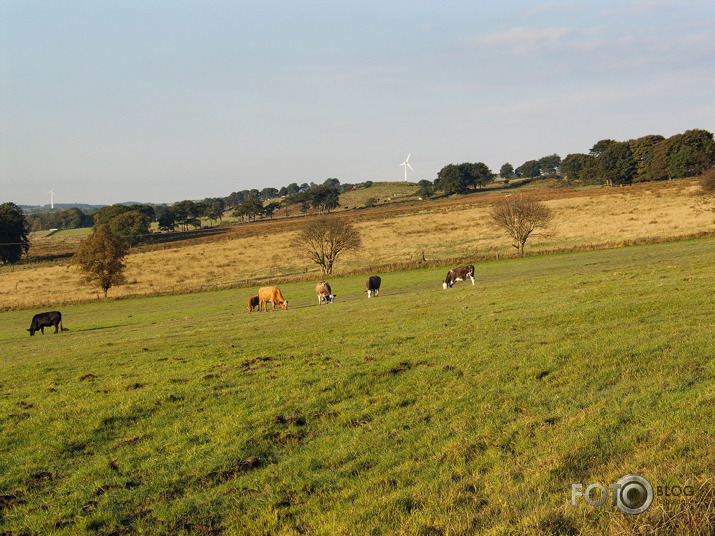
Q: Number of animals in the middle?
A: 6